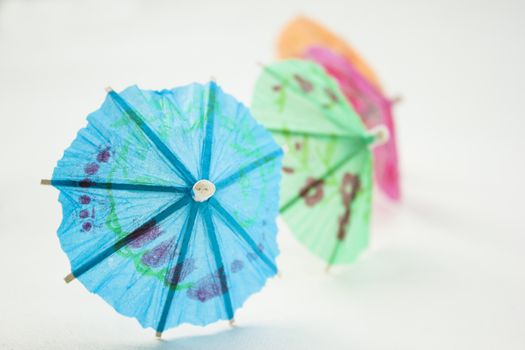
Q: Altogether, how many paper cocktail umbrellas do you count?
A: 4